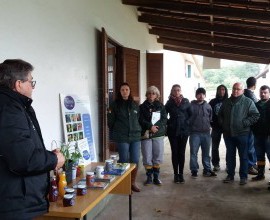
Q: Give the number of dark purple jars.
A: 3